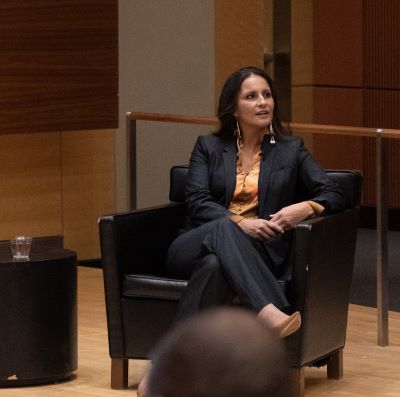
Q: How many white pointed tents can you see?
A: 0